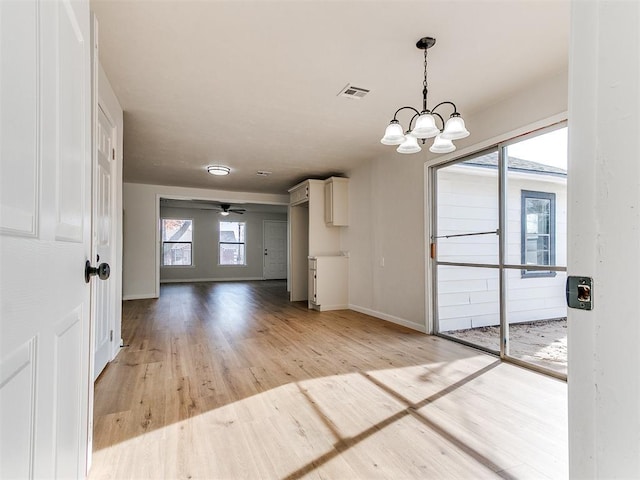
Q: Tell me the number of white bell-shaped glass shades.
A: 5